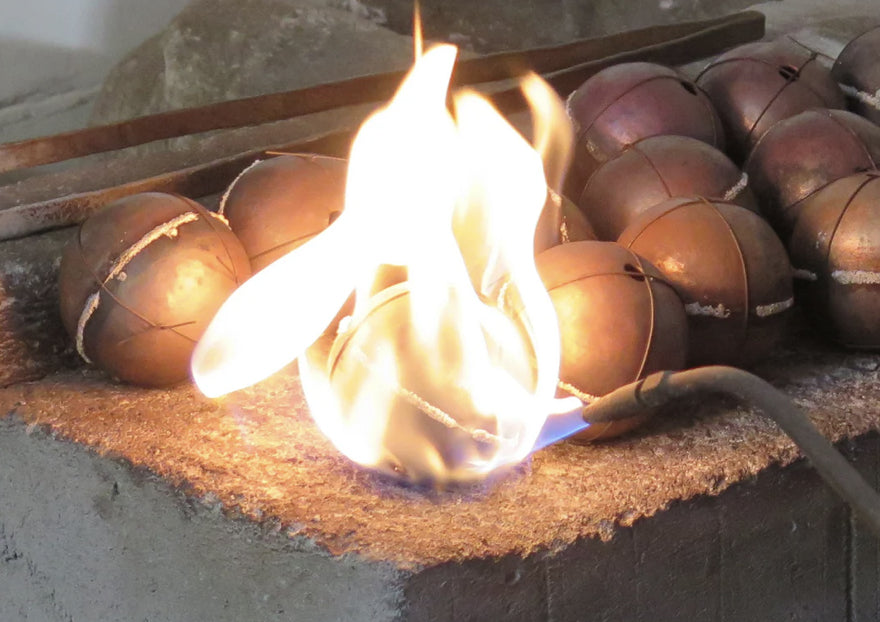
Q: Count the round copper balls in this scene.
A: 12